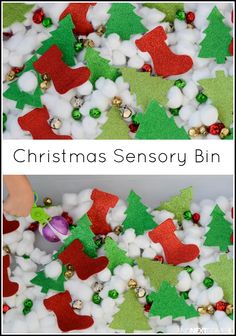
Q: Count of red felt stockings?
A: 10